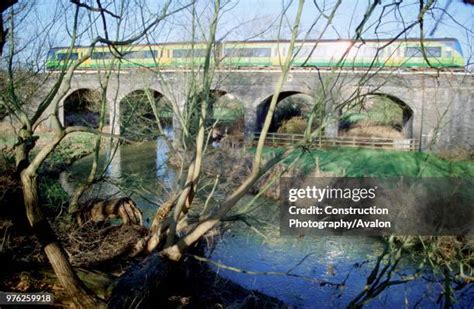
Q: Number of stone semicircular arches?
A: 5